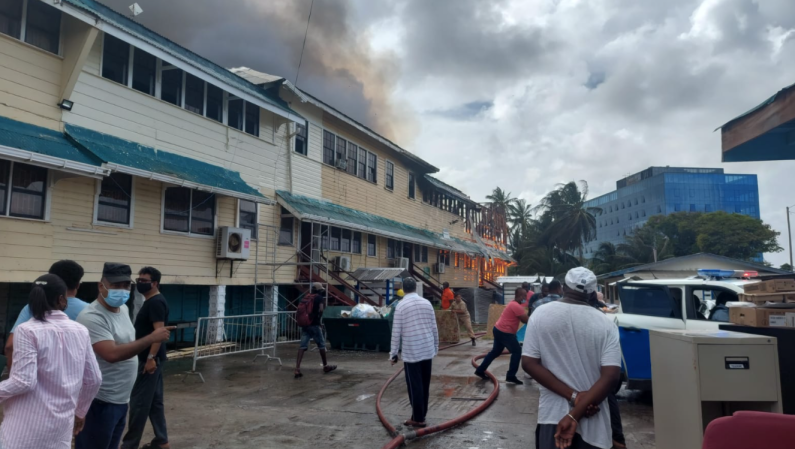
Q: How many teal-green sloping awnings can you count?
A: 3